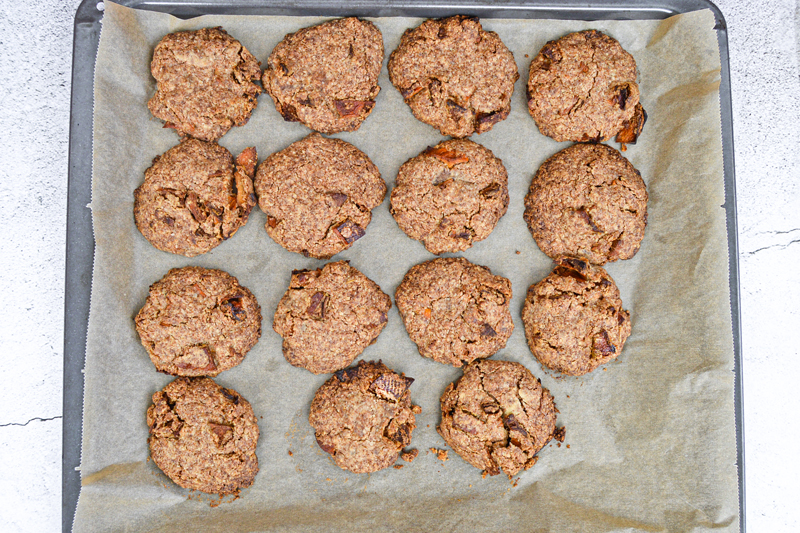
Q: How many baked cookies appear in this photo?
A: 15